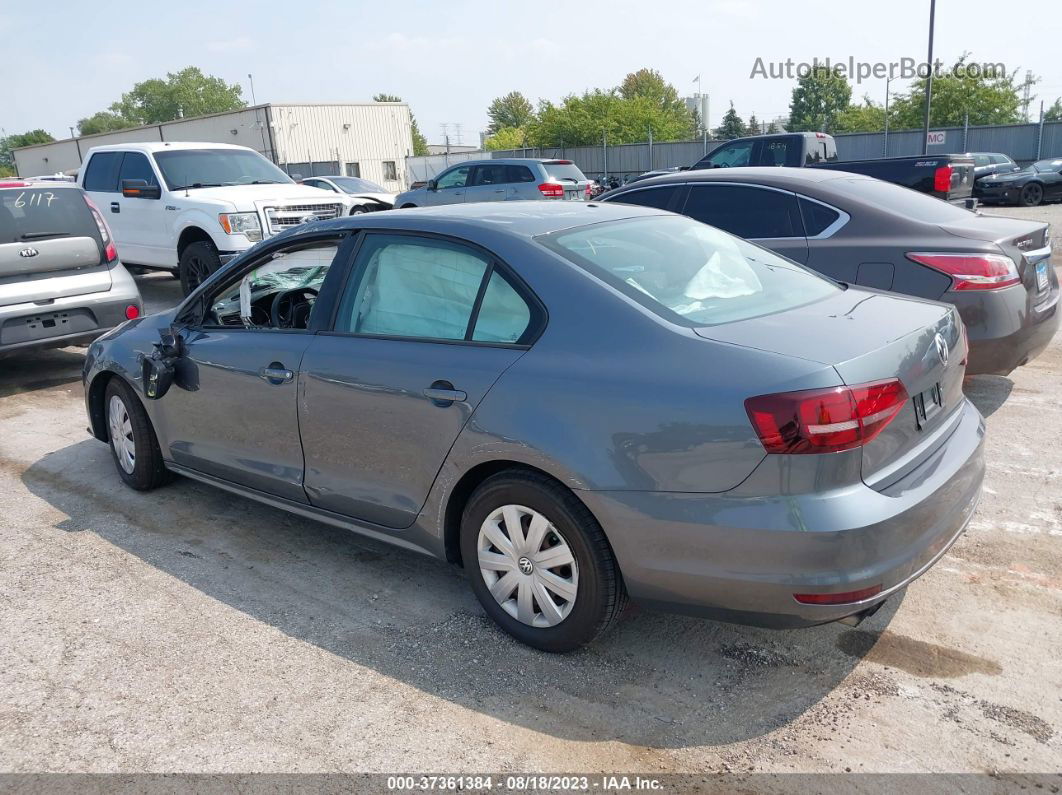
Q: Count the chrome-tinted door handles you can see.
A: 2